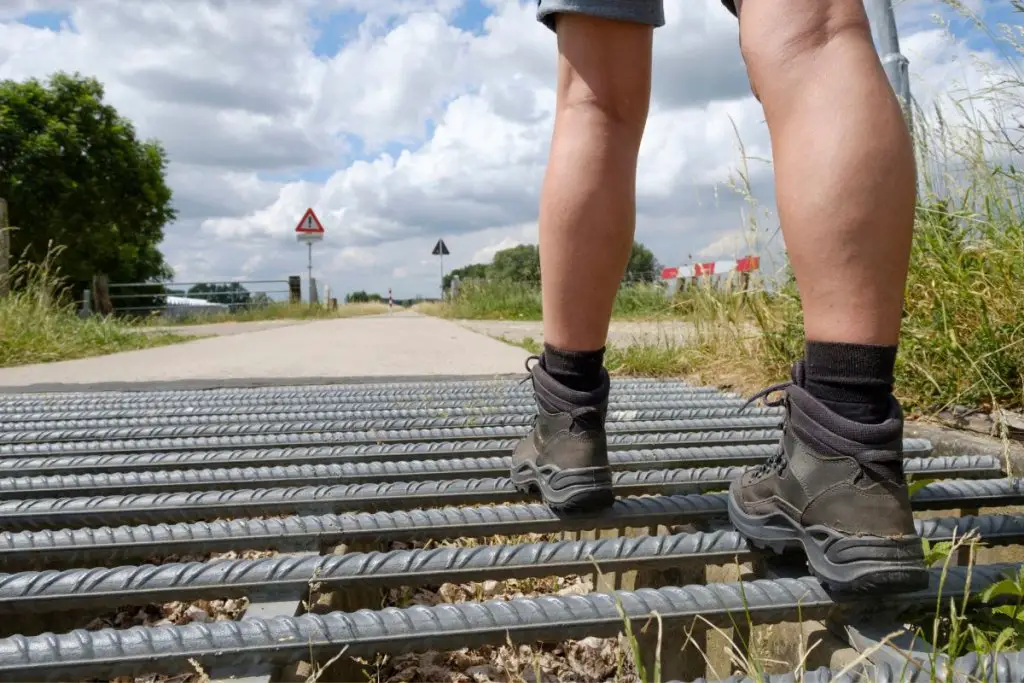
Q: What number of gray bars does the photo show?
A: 14